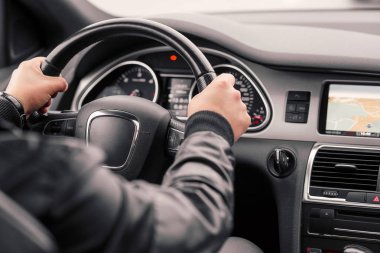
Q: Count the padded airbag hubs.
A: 1